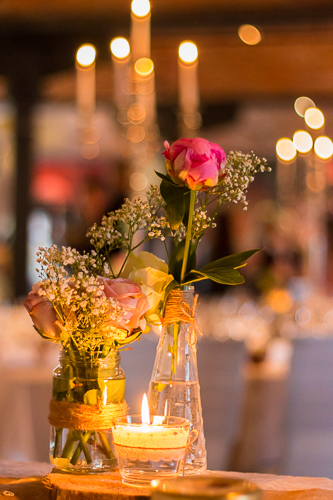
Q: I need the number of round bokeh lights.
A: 11